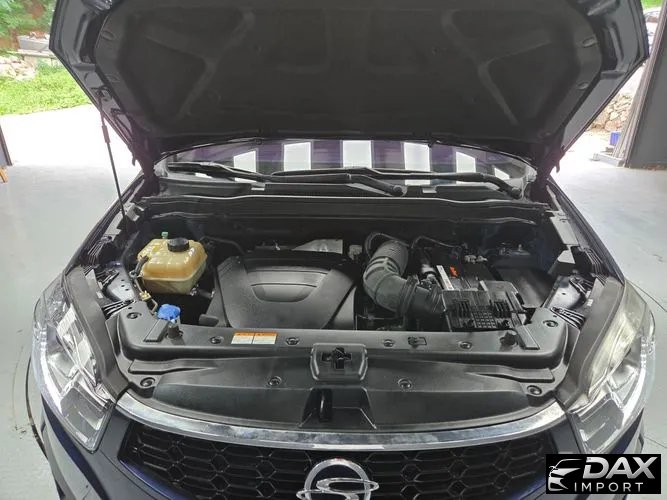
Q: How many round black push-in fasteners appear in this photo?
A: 10